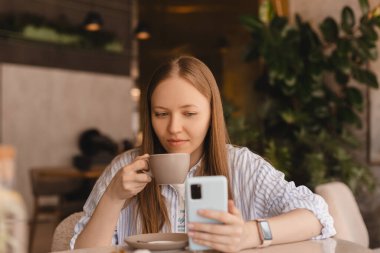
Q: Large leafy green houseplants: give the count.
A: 1